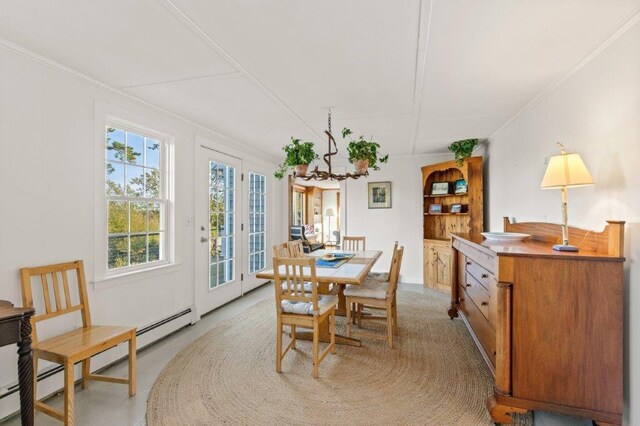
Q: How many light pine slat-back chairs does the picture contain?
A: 7